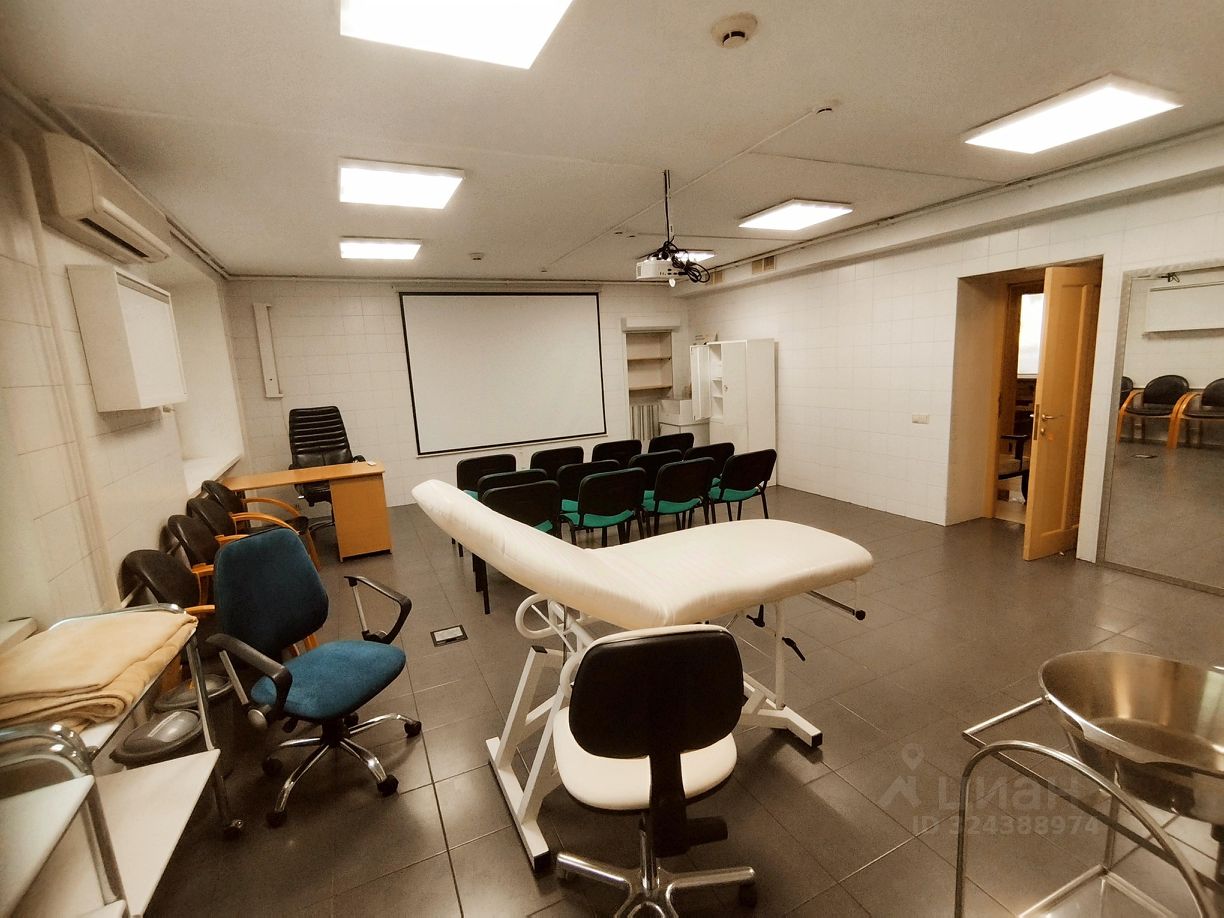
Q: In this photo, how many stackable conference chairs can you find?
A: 12